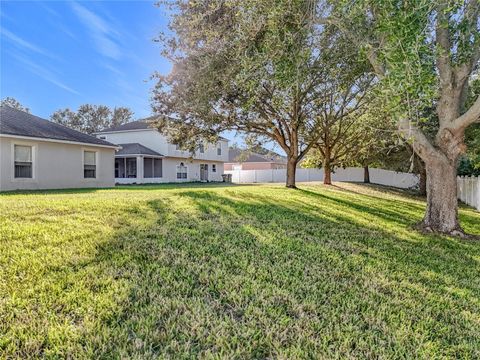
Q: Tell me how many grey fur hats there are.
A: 0